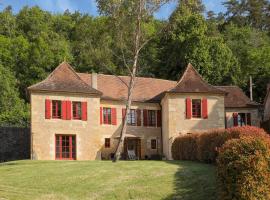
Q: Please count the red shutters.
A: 14